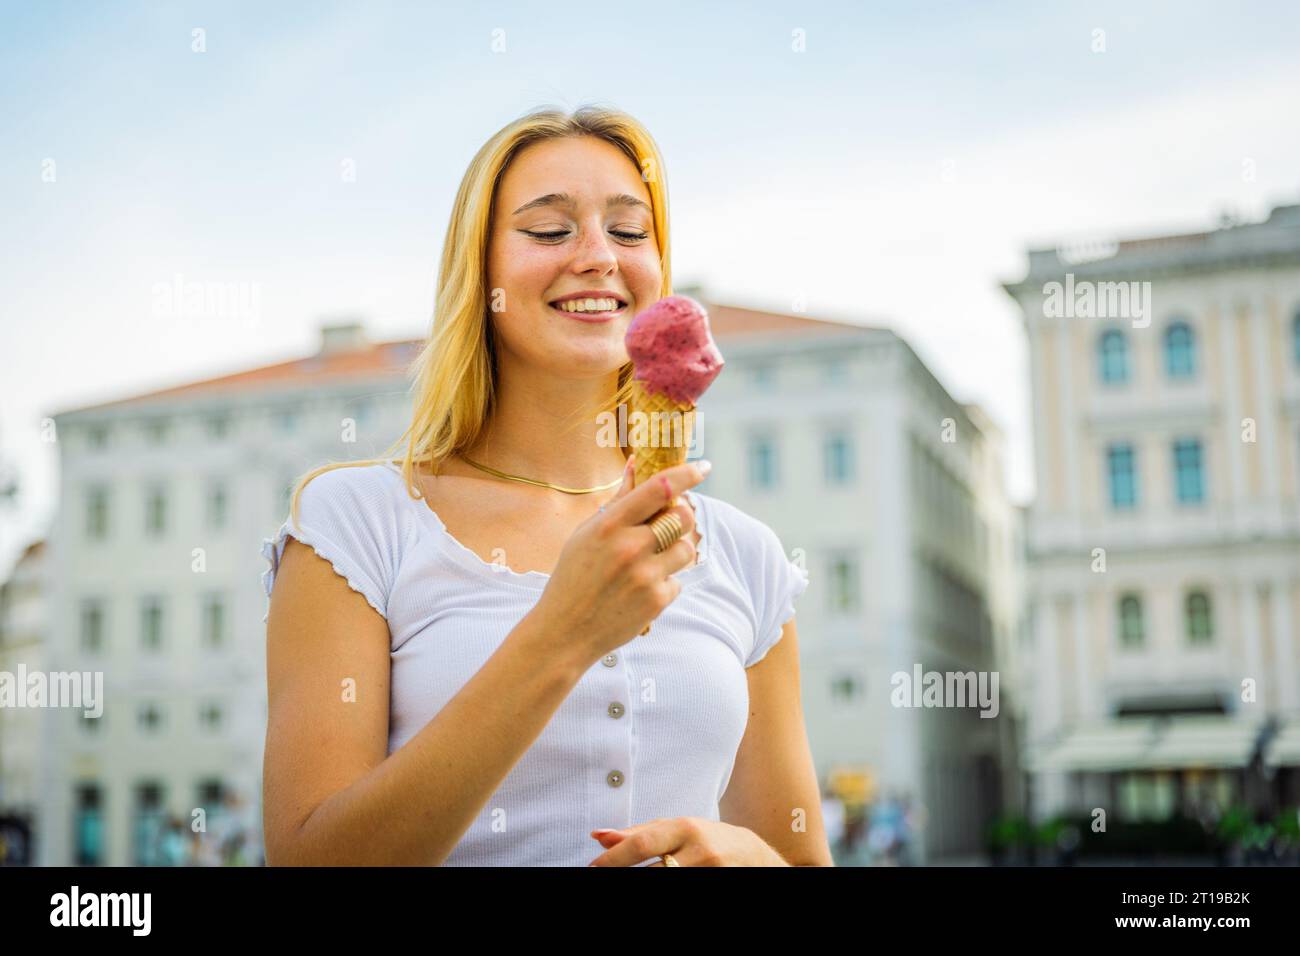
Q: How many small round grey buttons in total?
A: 3